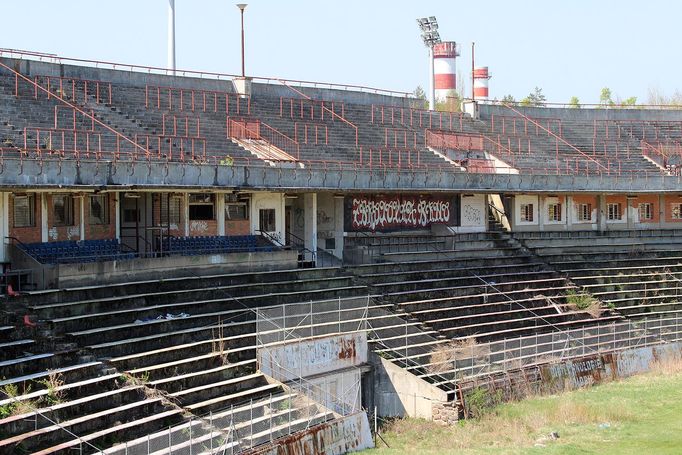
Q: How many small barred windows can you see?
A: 6